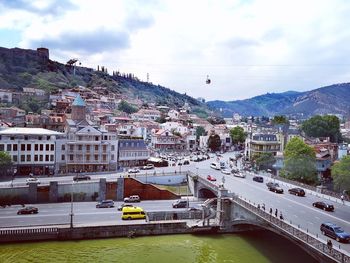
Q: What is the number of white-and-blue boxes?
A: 0